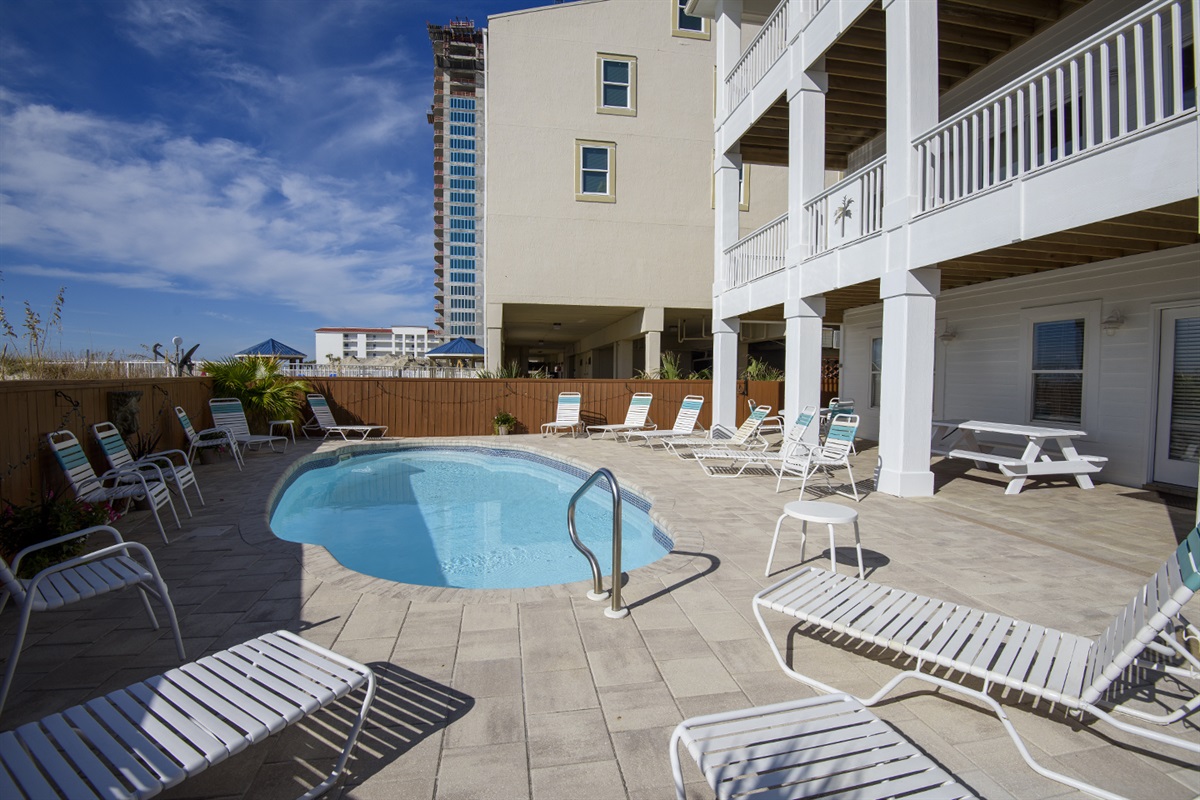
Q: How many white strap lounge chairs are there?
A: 10